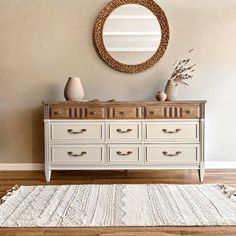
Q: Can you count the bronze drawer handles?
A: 6